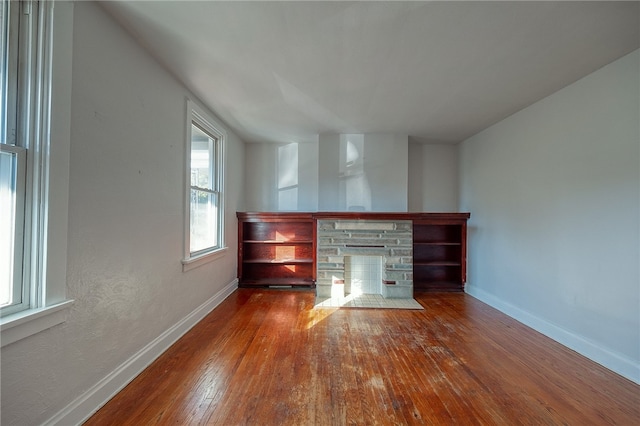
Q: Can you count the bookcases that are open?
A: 2